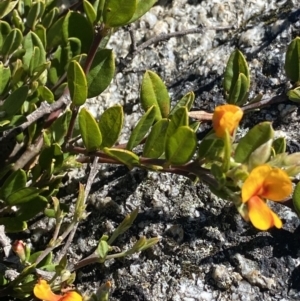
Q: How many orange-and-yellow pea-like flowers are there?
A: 3